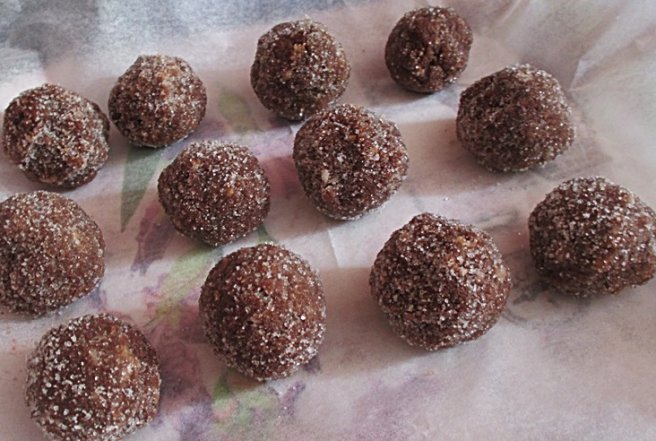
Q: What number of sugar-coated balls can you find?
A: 12